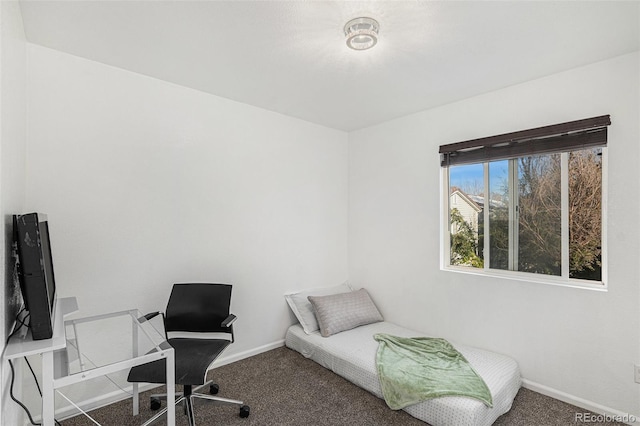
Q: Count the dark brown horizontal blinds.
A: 1